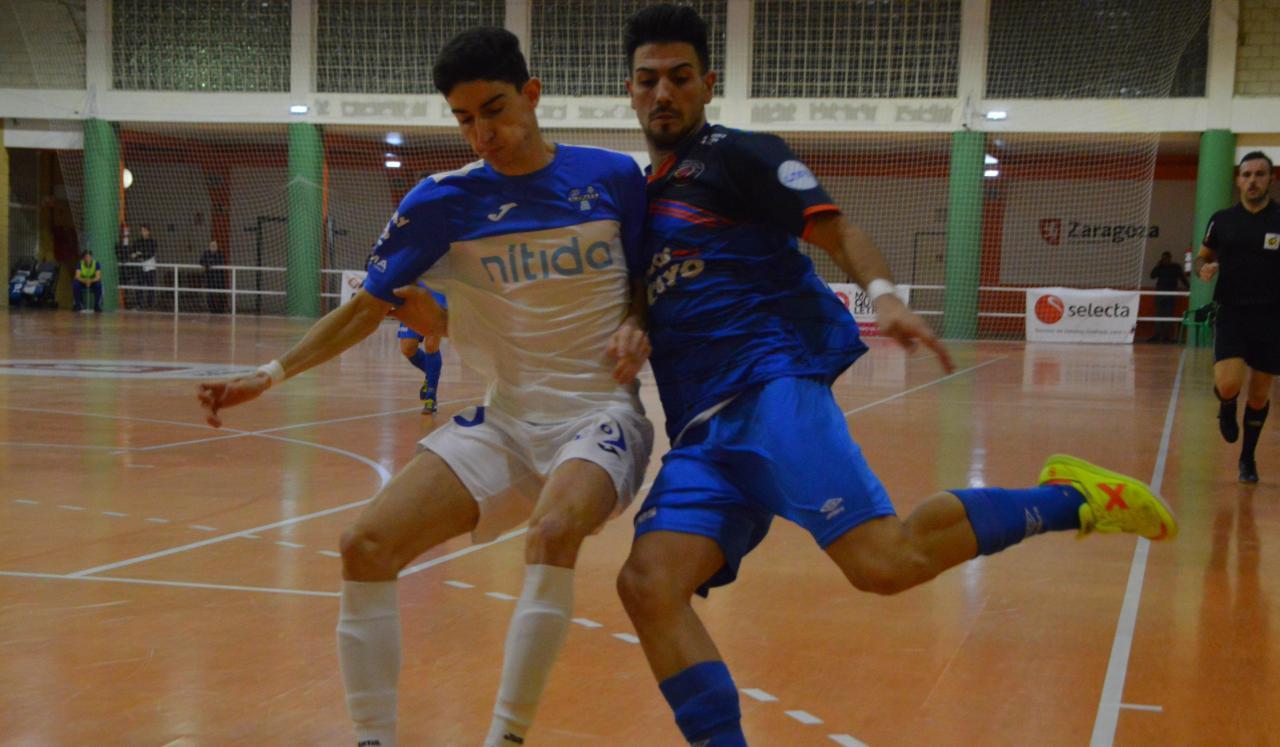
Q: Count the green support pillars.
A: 4